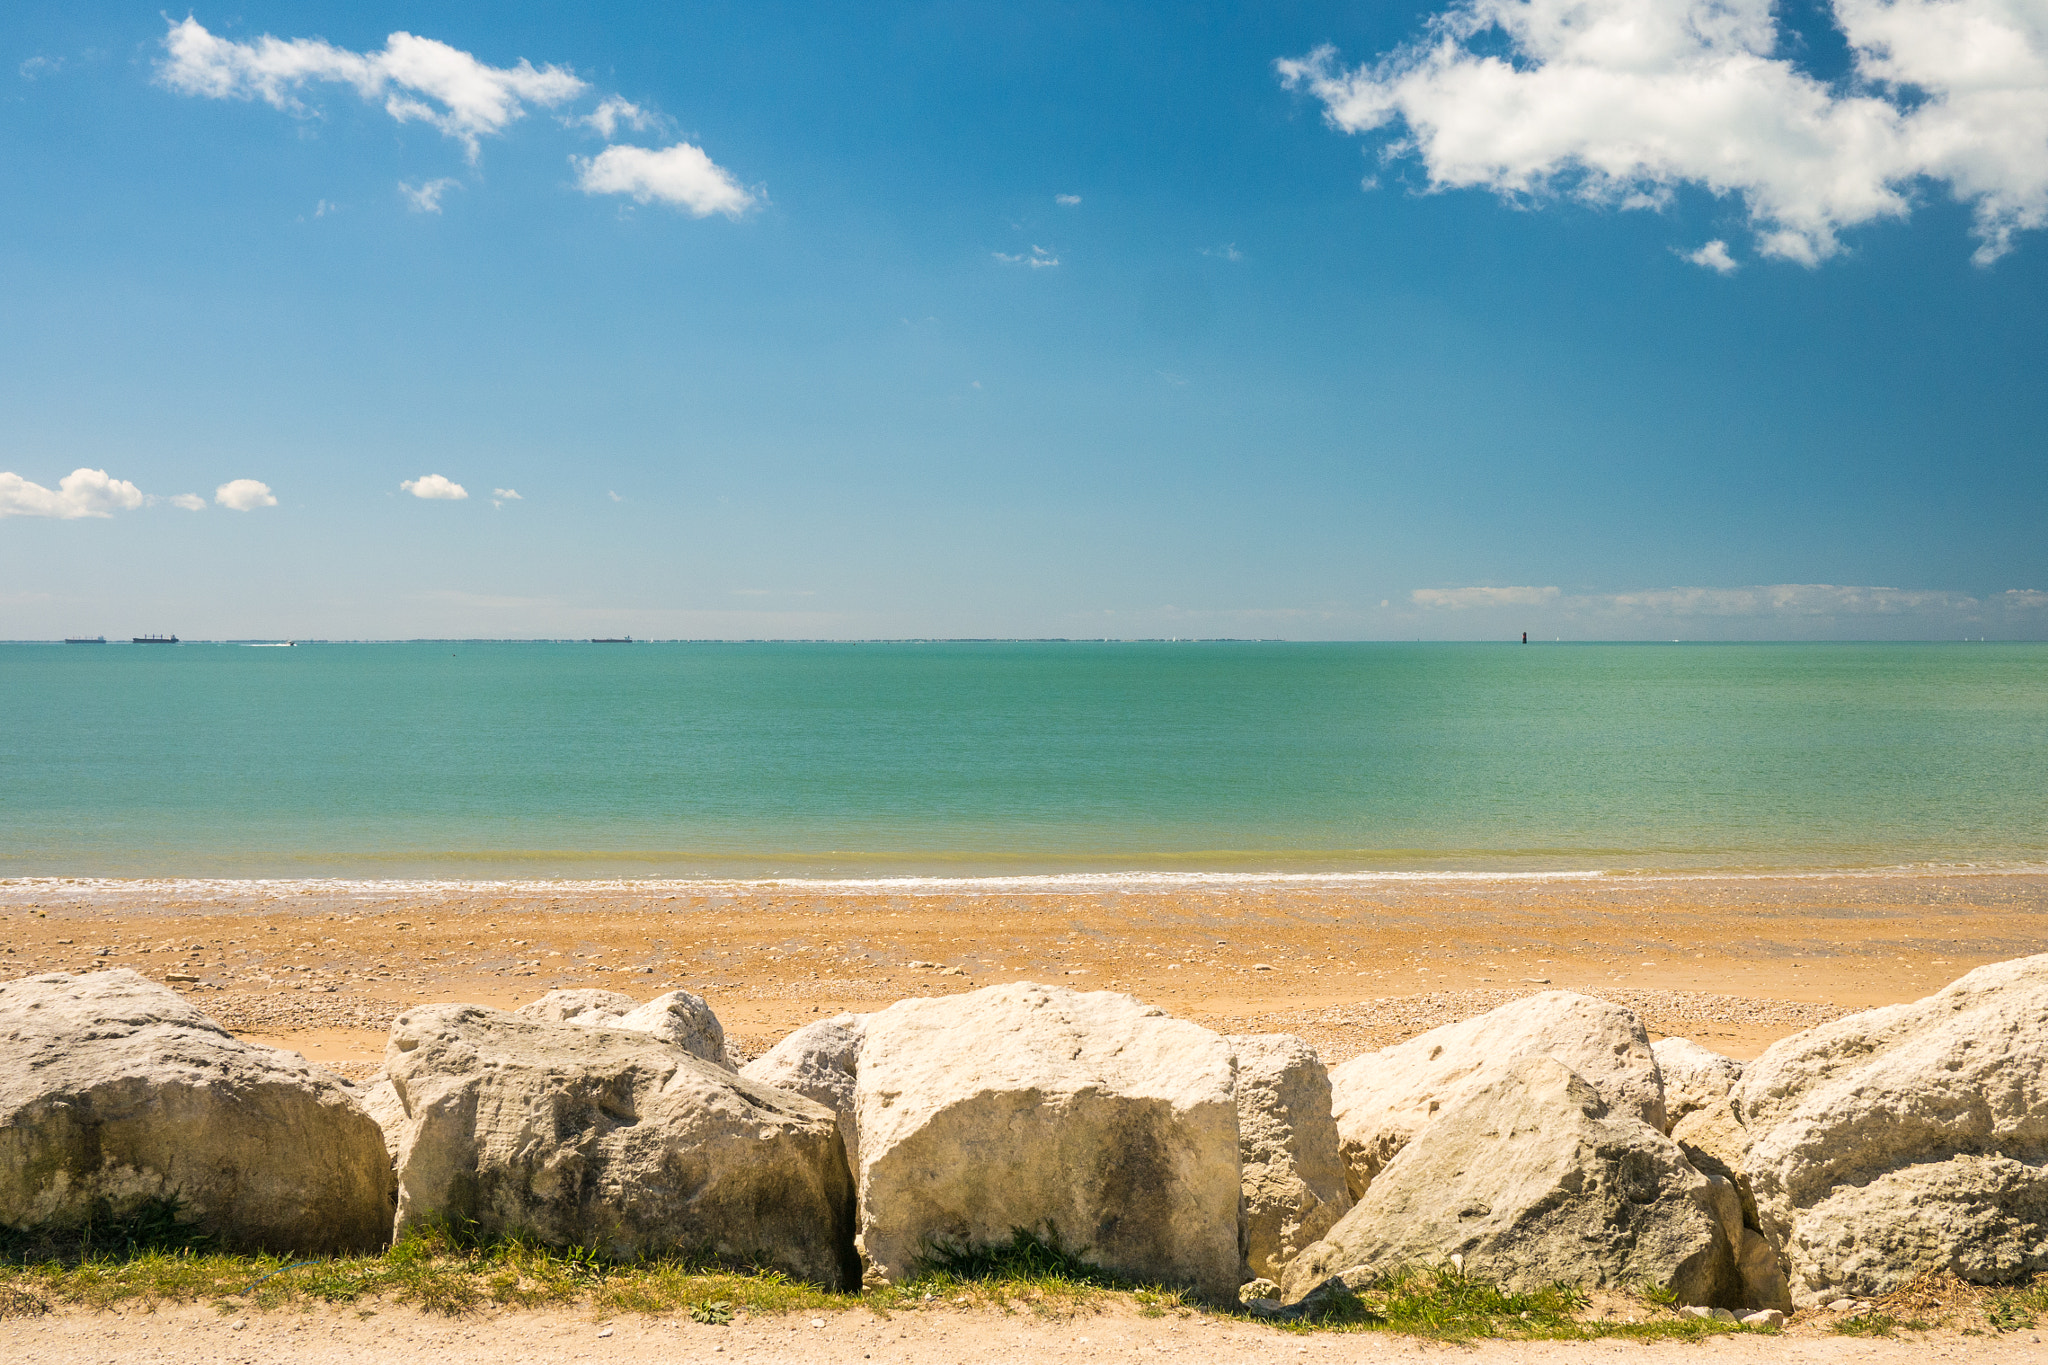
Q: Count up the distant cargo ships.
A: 3